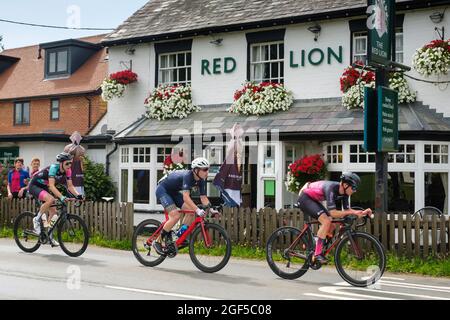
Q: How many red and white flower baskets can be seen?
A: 7